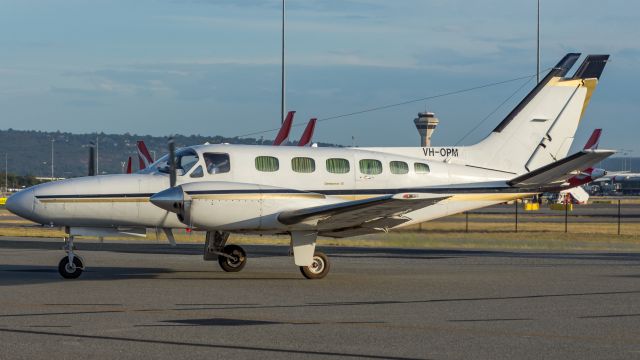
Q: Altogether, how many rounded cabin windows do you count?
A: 6